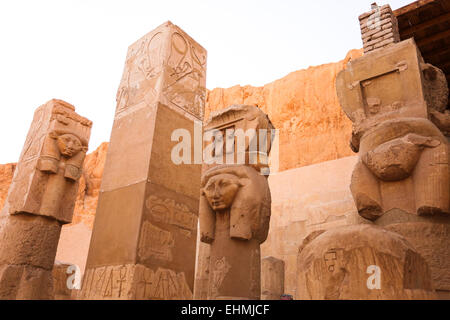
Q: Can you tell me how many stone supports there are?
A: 4